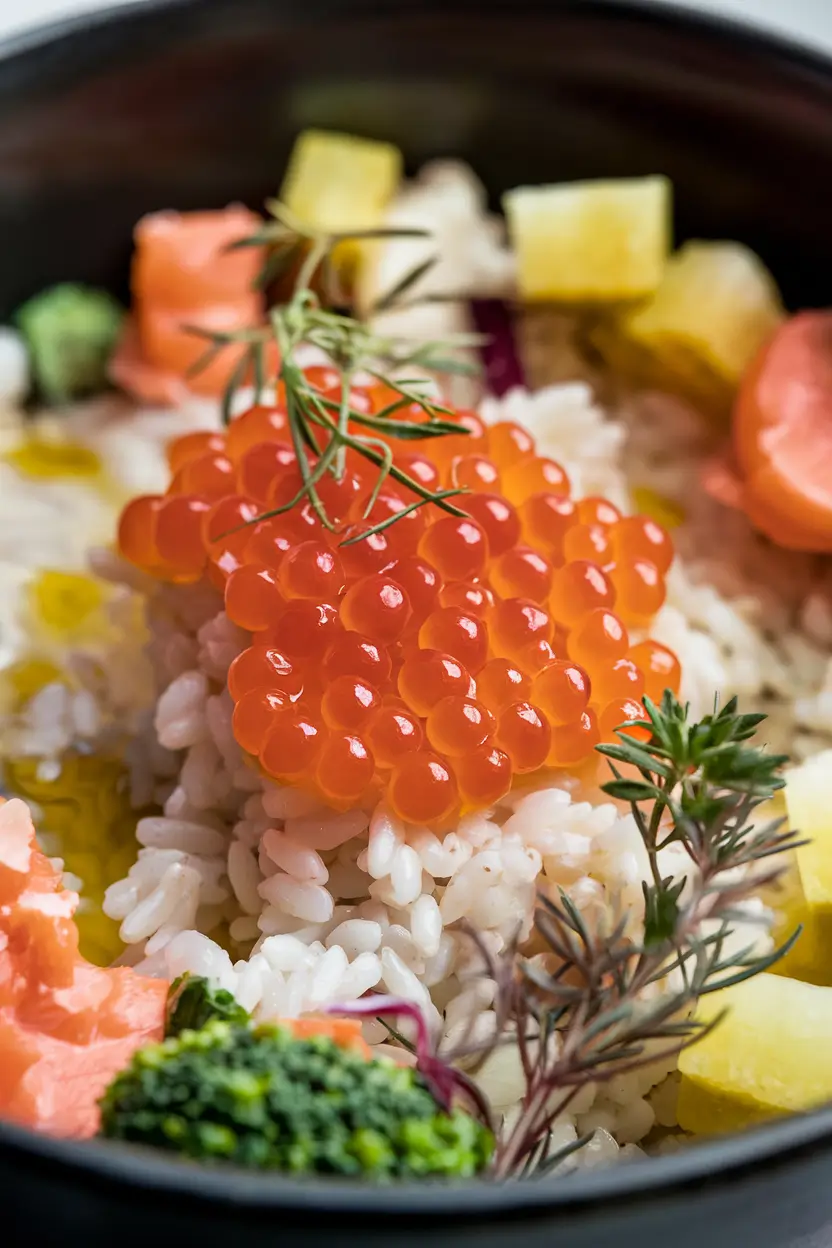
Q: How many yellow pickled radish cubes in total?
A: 5